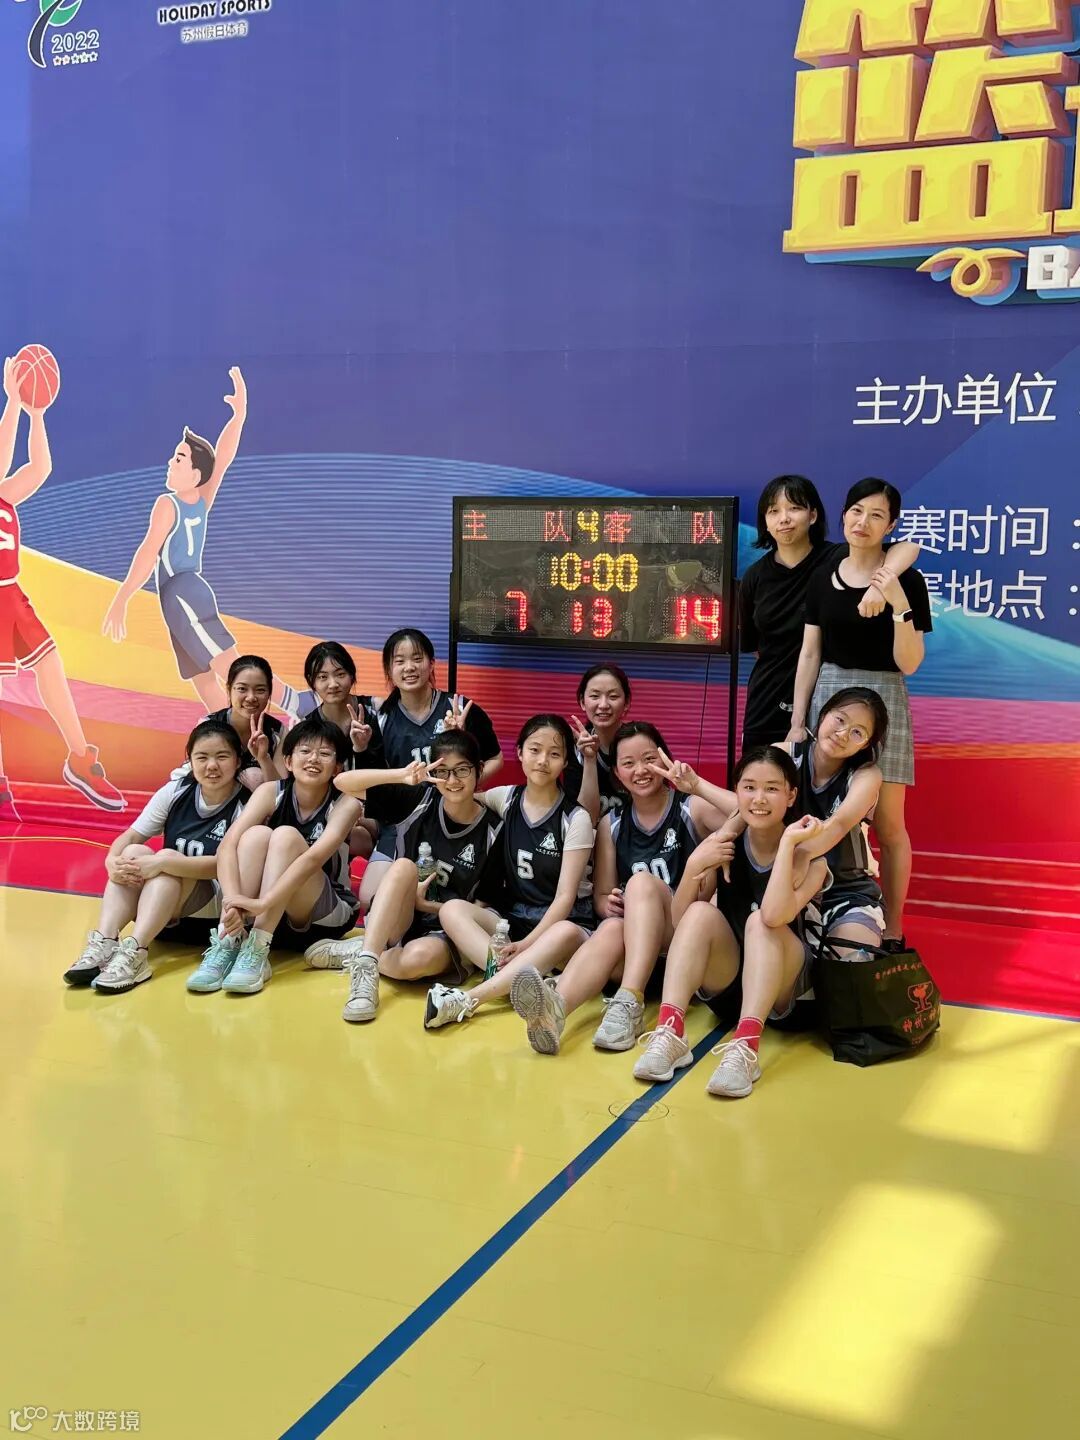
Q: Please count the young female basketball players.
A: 11